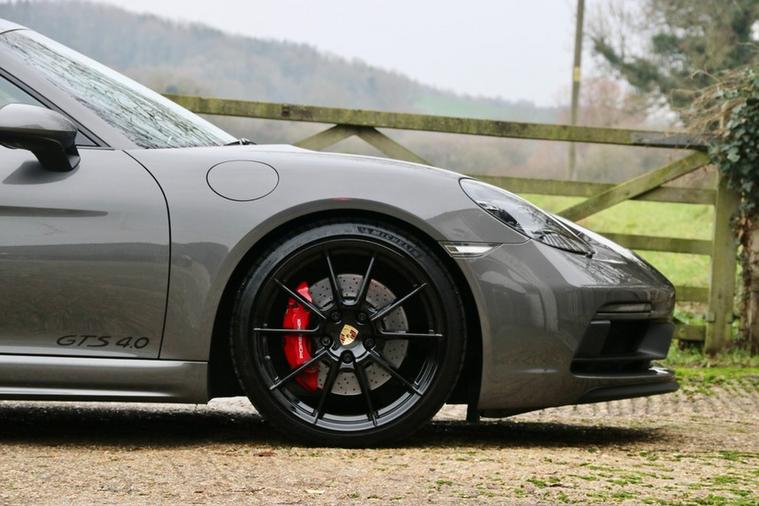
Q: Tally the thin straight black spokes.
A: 10